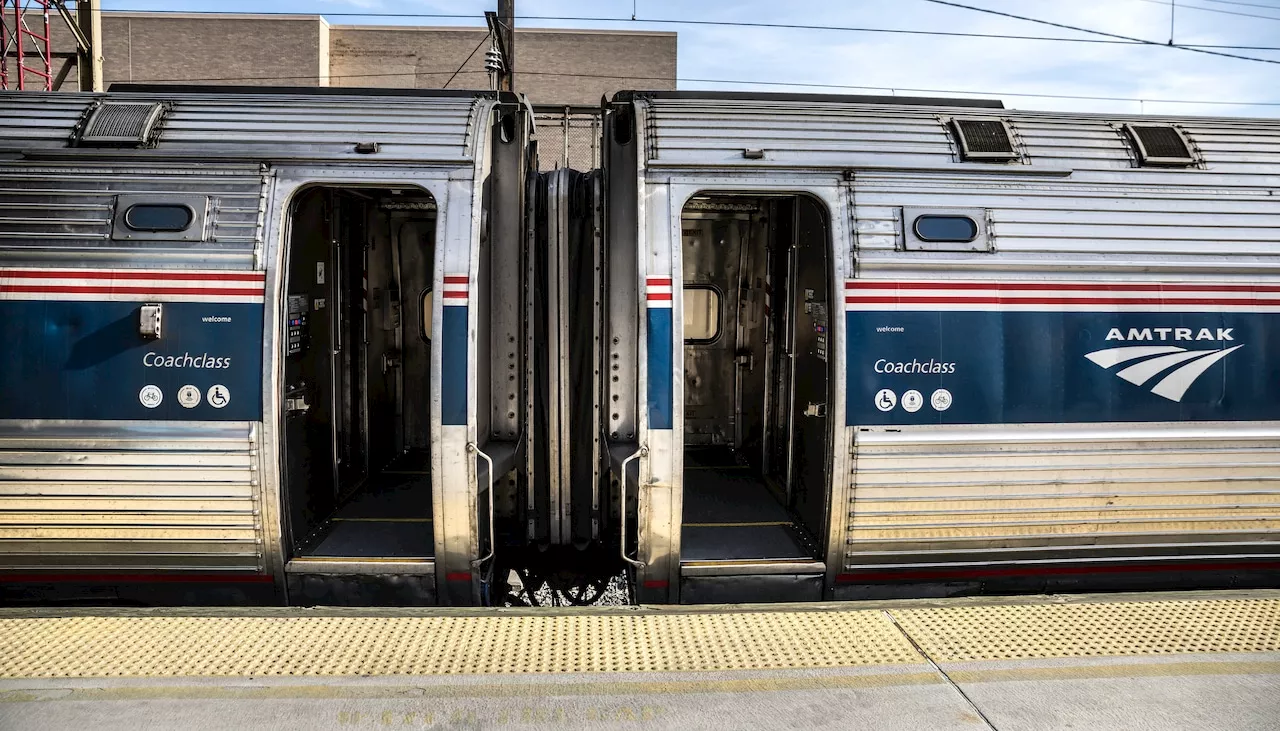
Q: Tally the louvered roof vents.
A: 3